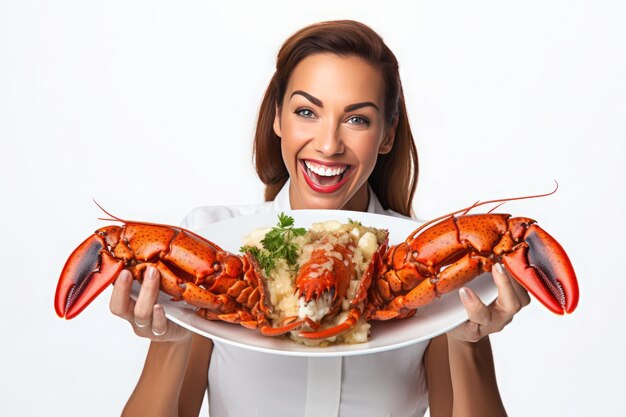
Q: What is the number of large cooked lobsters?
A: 2